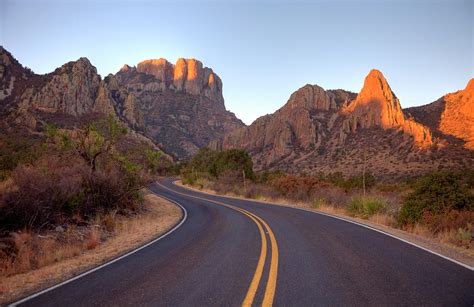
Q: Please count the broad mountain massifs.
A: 2